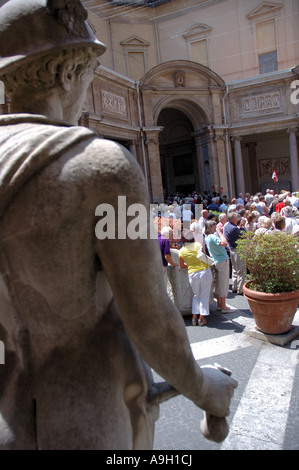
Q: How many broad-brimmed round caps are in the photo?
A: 1